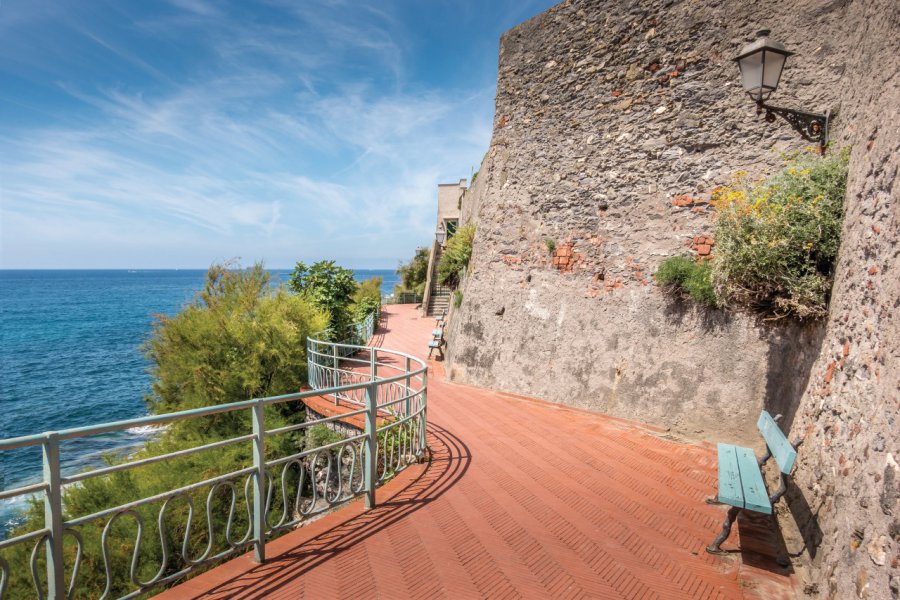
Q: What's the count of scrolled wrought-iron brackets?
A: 1